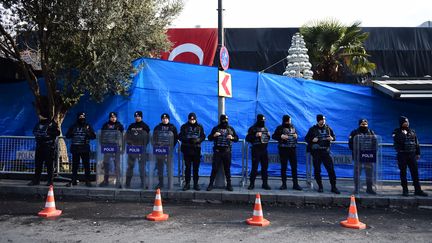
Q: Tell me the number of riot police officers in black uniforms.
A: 12